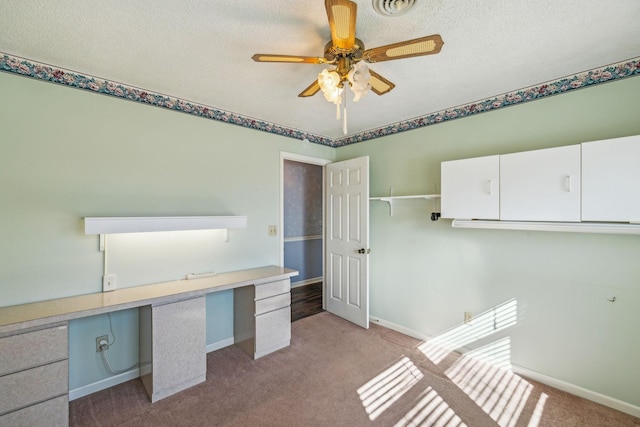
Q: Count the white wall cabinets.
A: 3